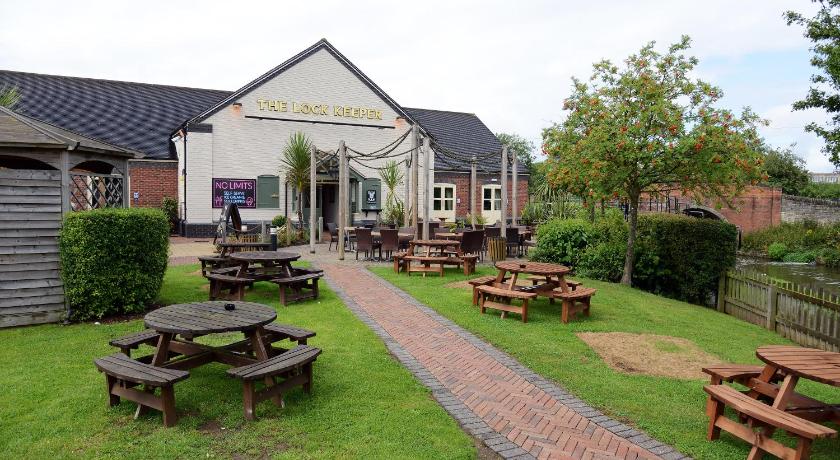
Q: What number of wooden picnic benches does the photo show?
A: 6